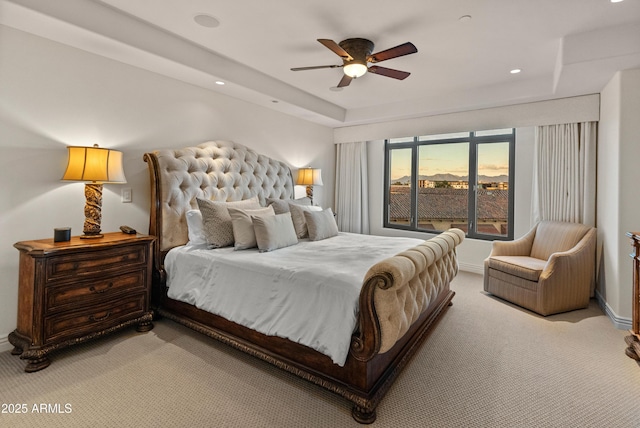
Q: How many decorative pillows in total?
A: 6